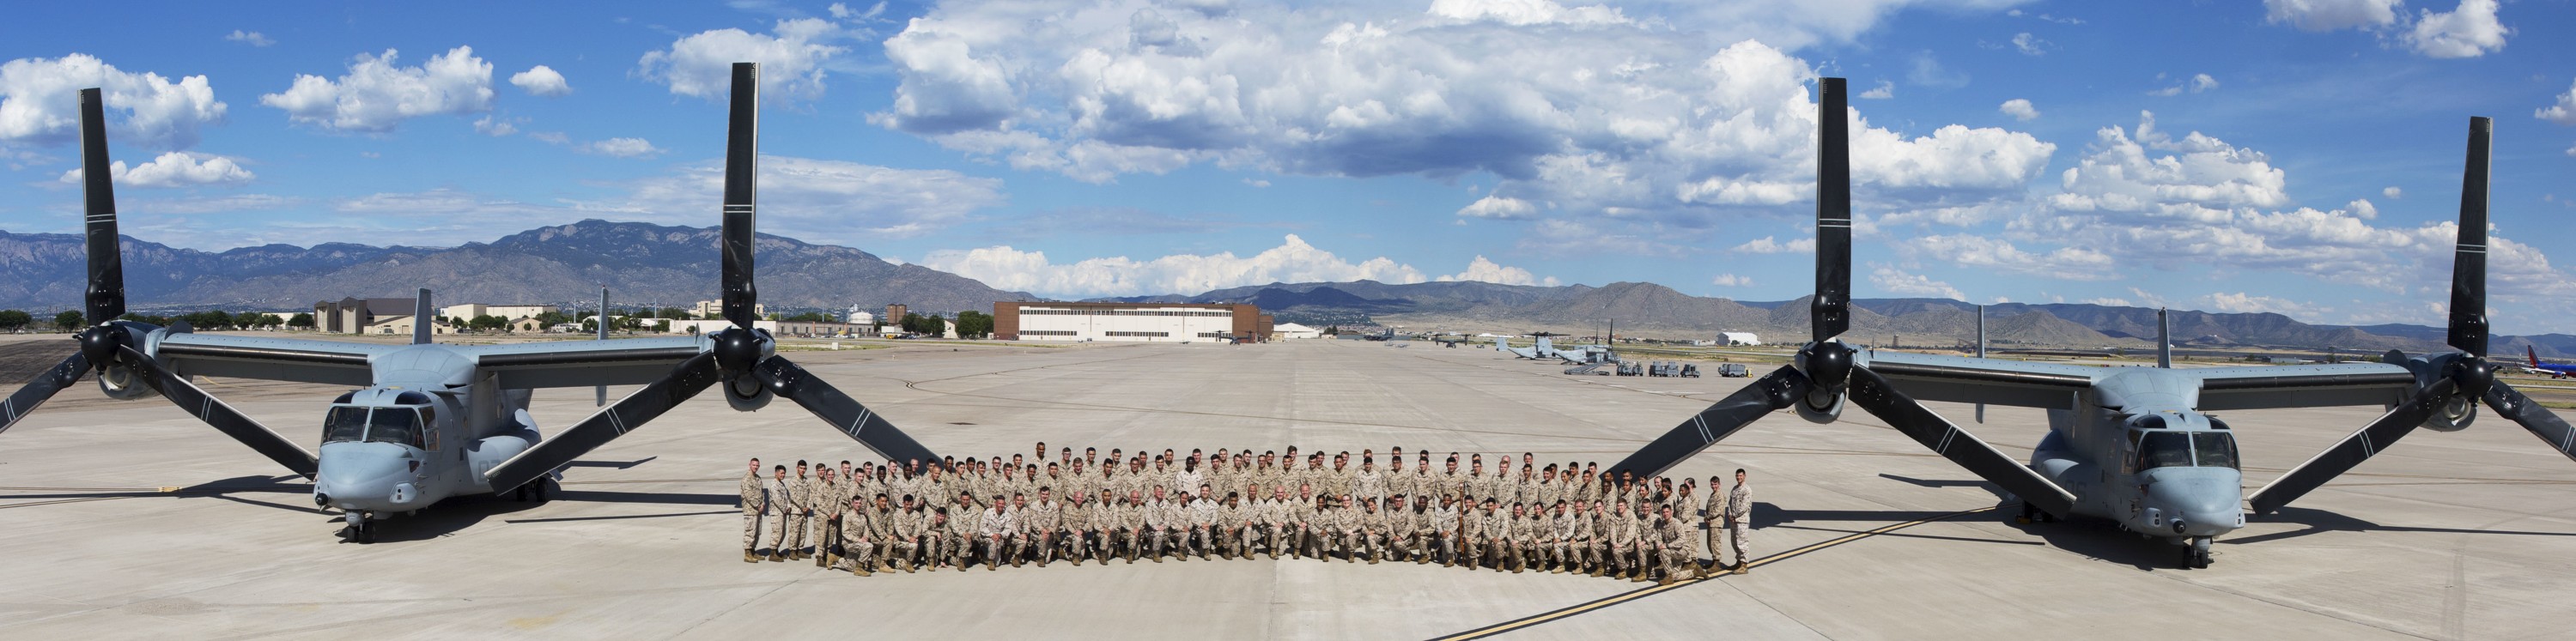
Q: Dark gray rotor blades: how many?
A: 12